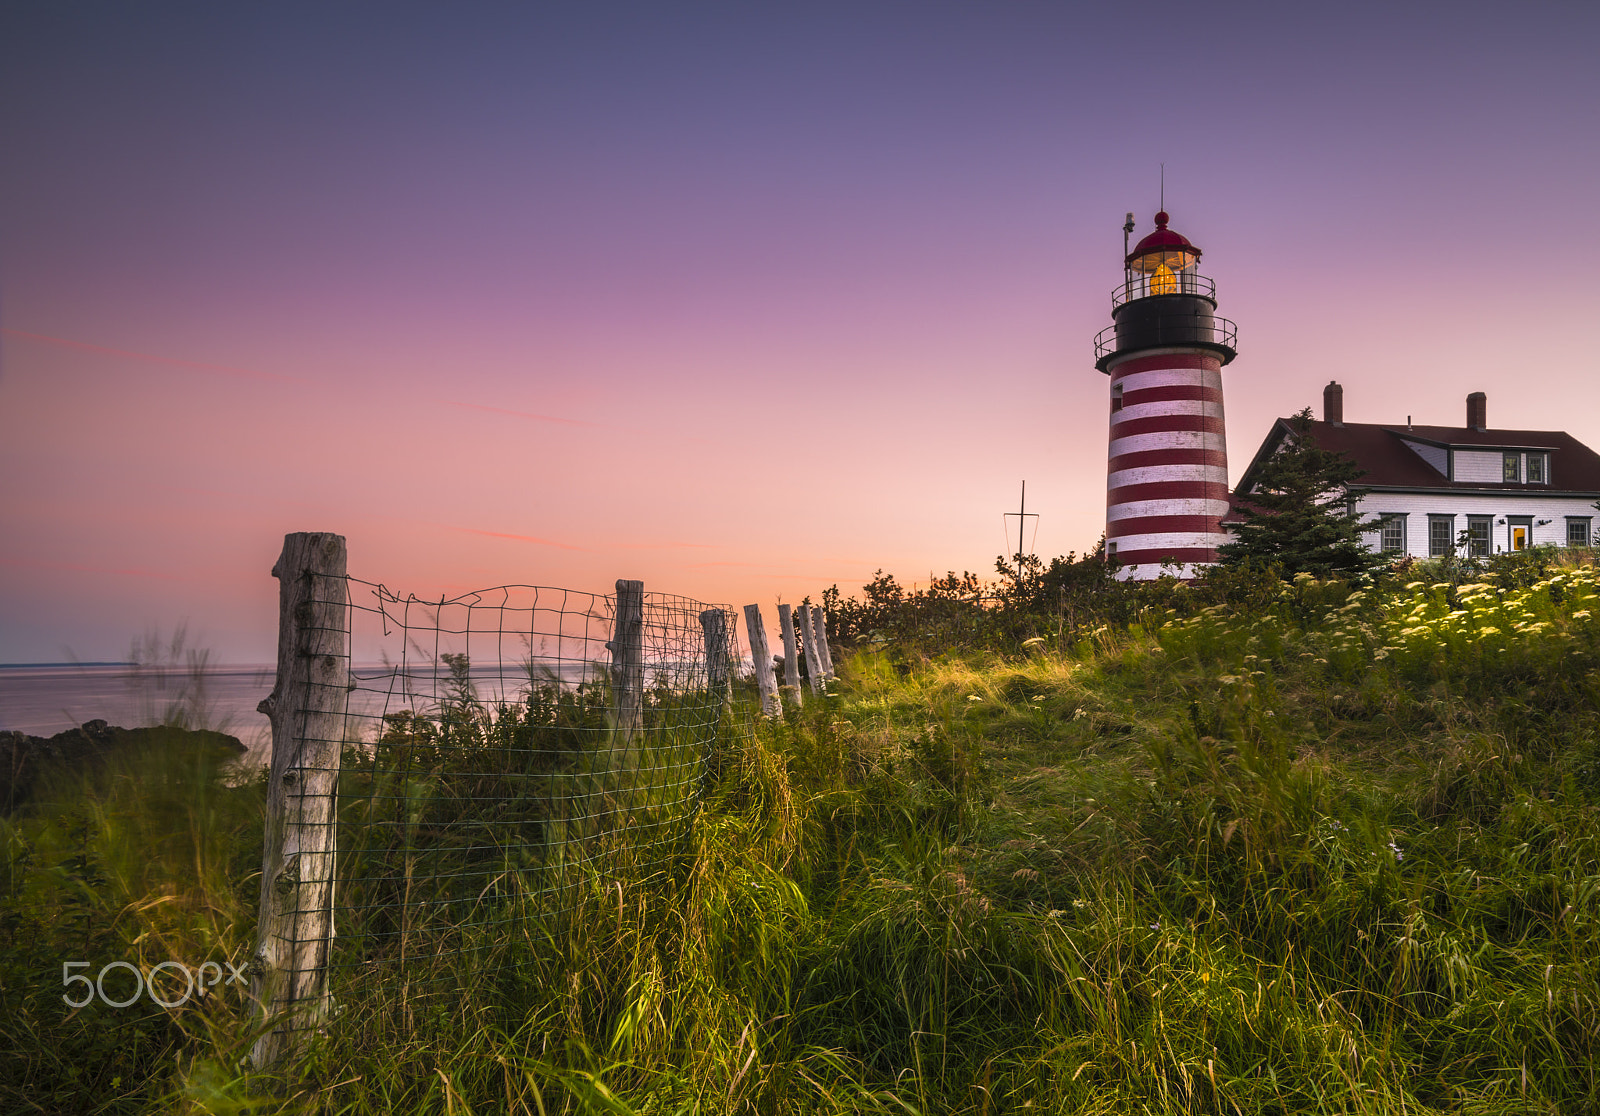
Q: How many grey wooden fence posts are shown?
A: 7